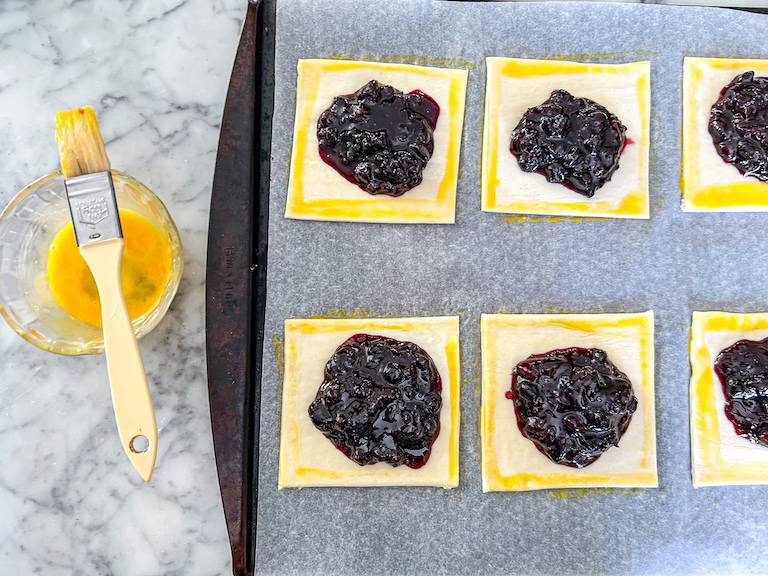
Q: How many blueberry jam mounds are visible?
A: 6